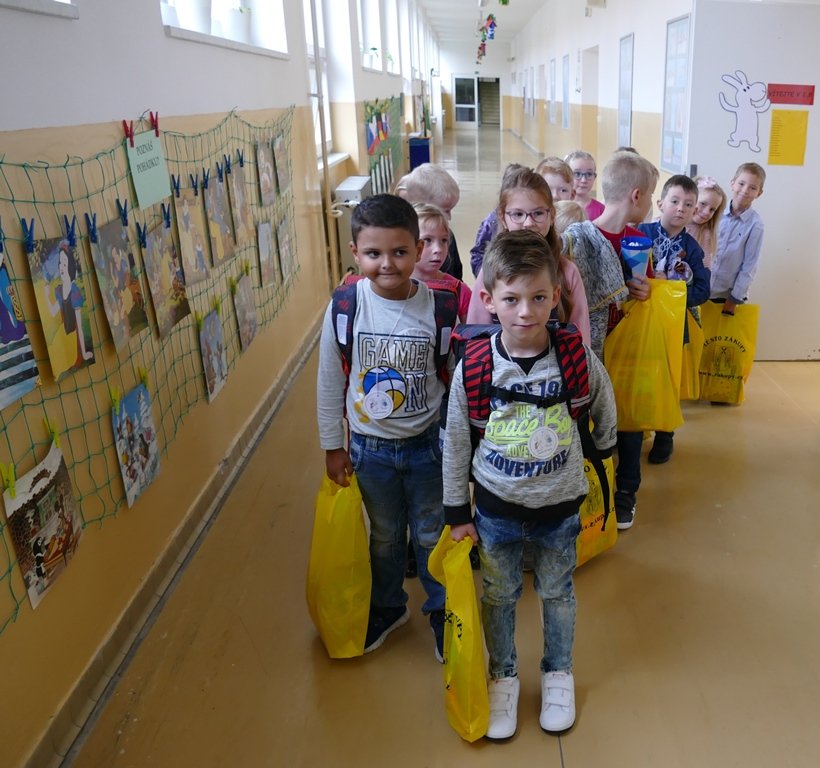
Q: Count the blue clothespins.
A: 13